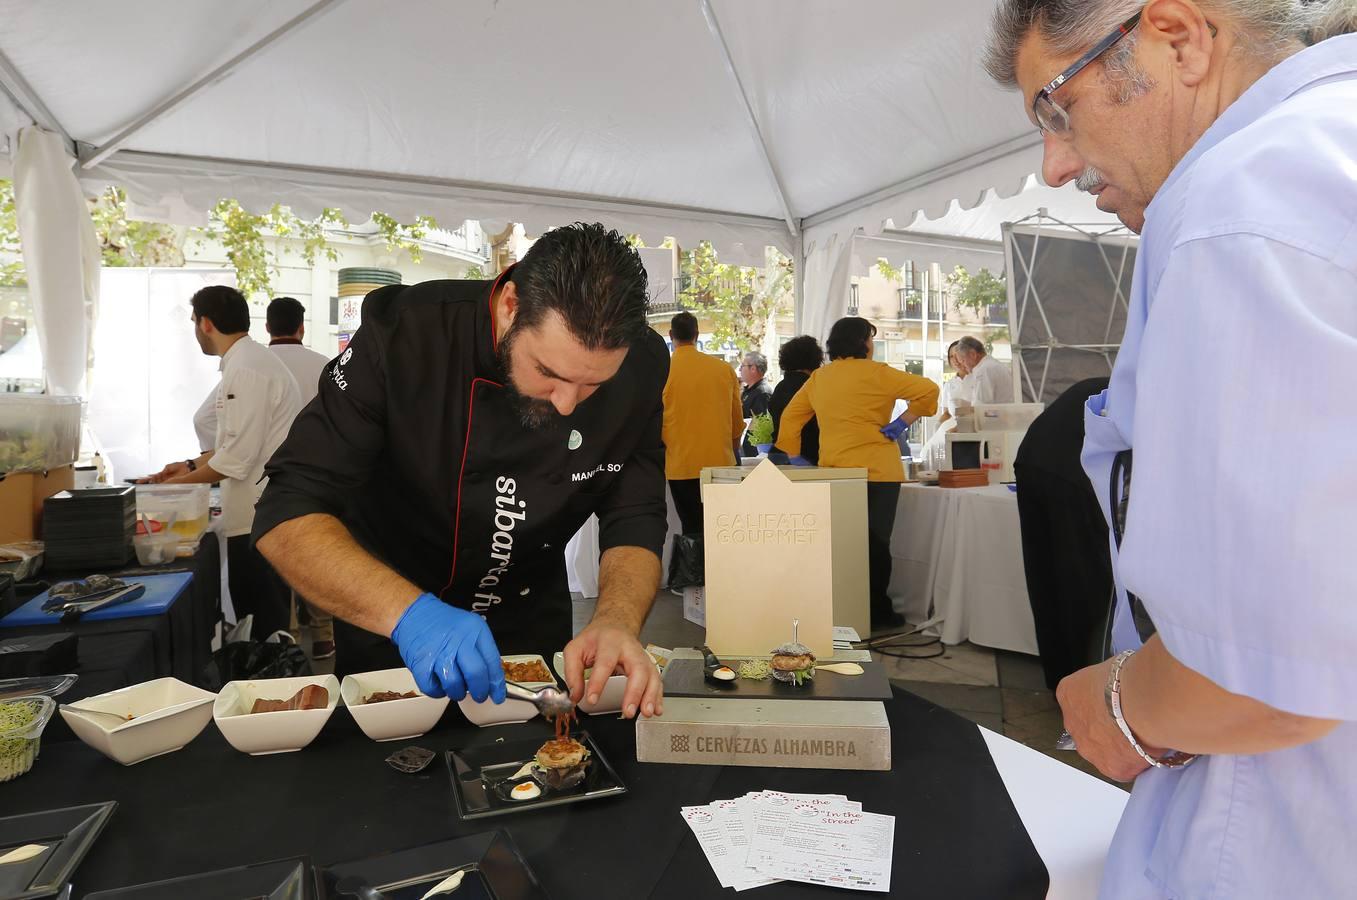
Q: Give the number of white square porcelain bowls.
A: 5